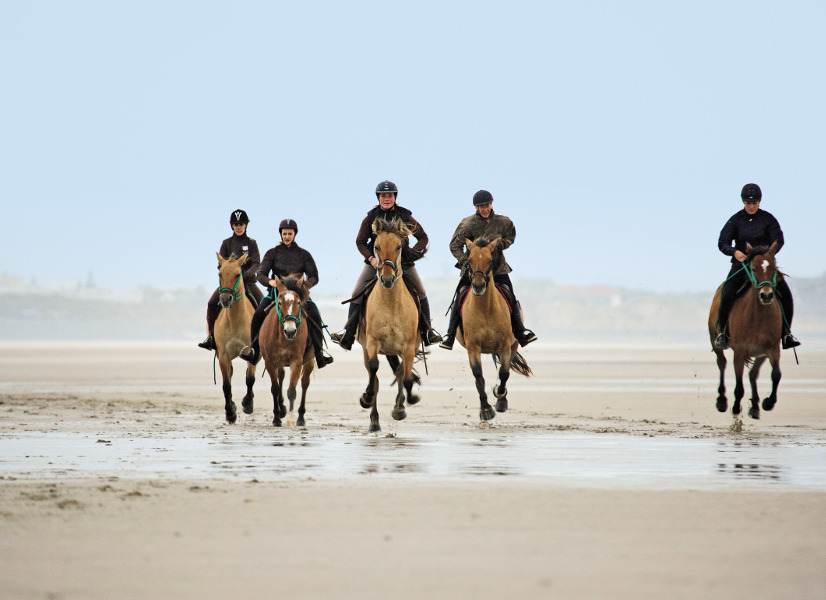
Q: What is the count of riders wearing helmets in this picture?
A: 5